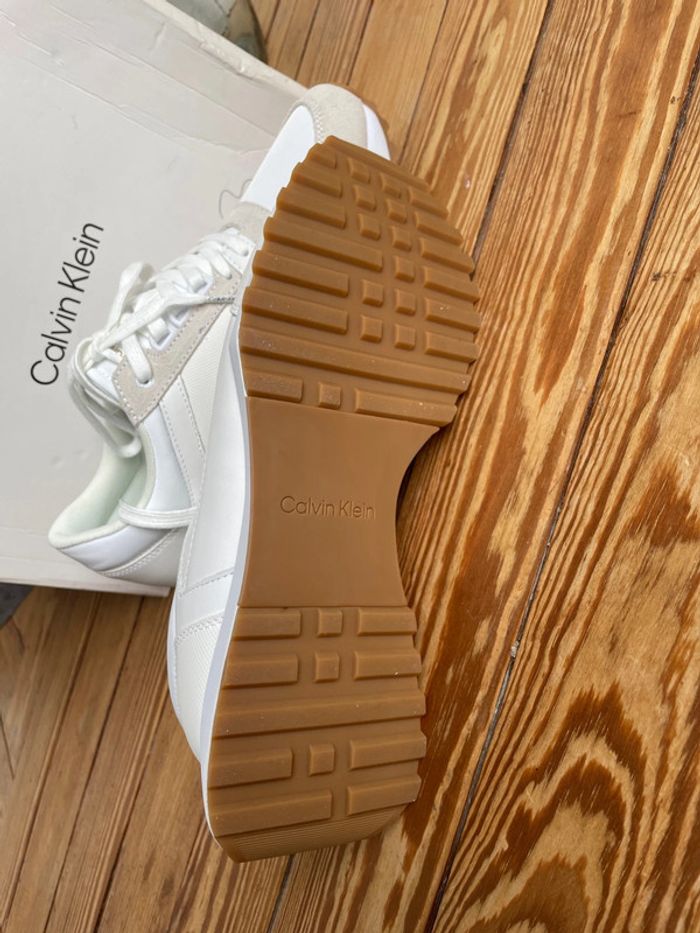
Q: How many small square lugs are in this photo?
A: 15